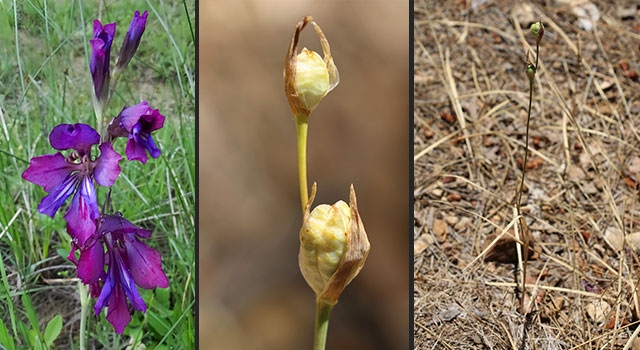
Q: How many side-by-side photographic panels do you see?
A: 3